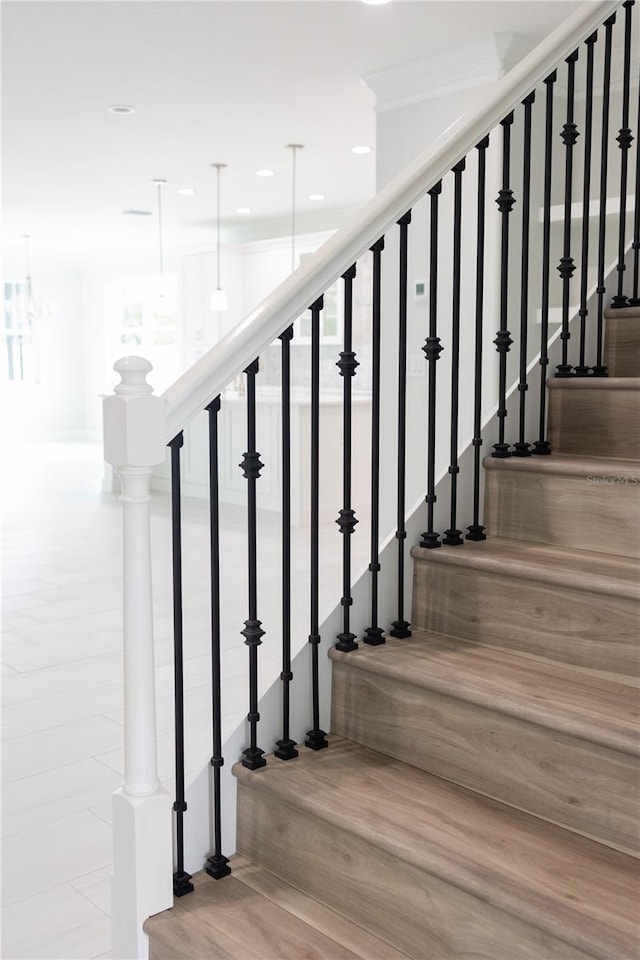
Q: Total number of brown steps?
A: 7